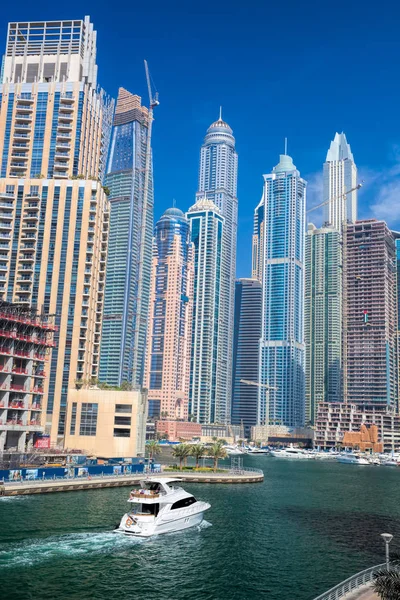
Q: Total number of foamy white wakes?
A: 1